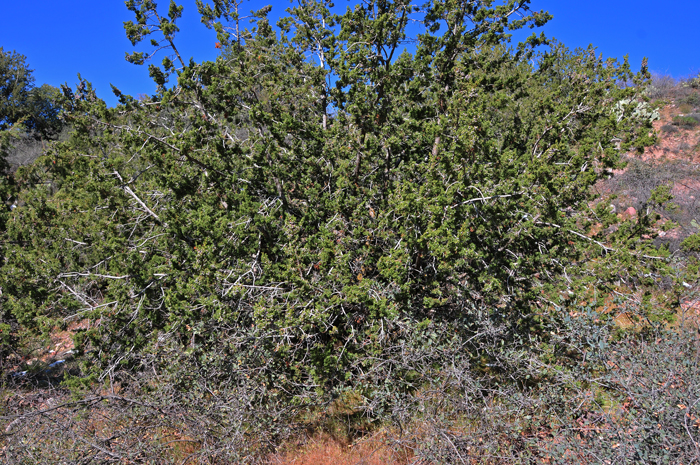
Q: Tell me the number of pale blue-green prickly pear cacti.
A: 1